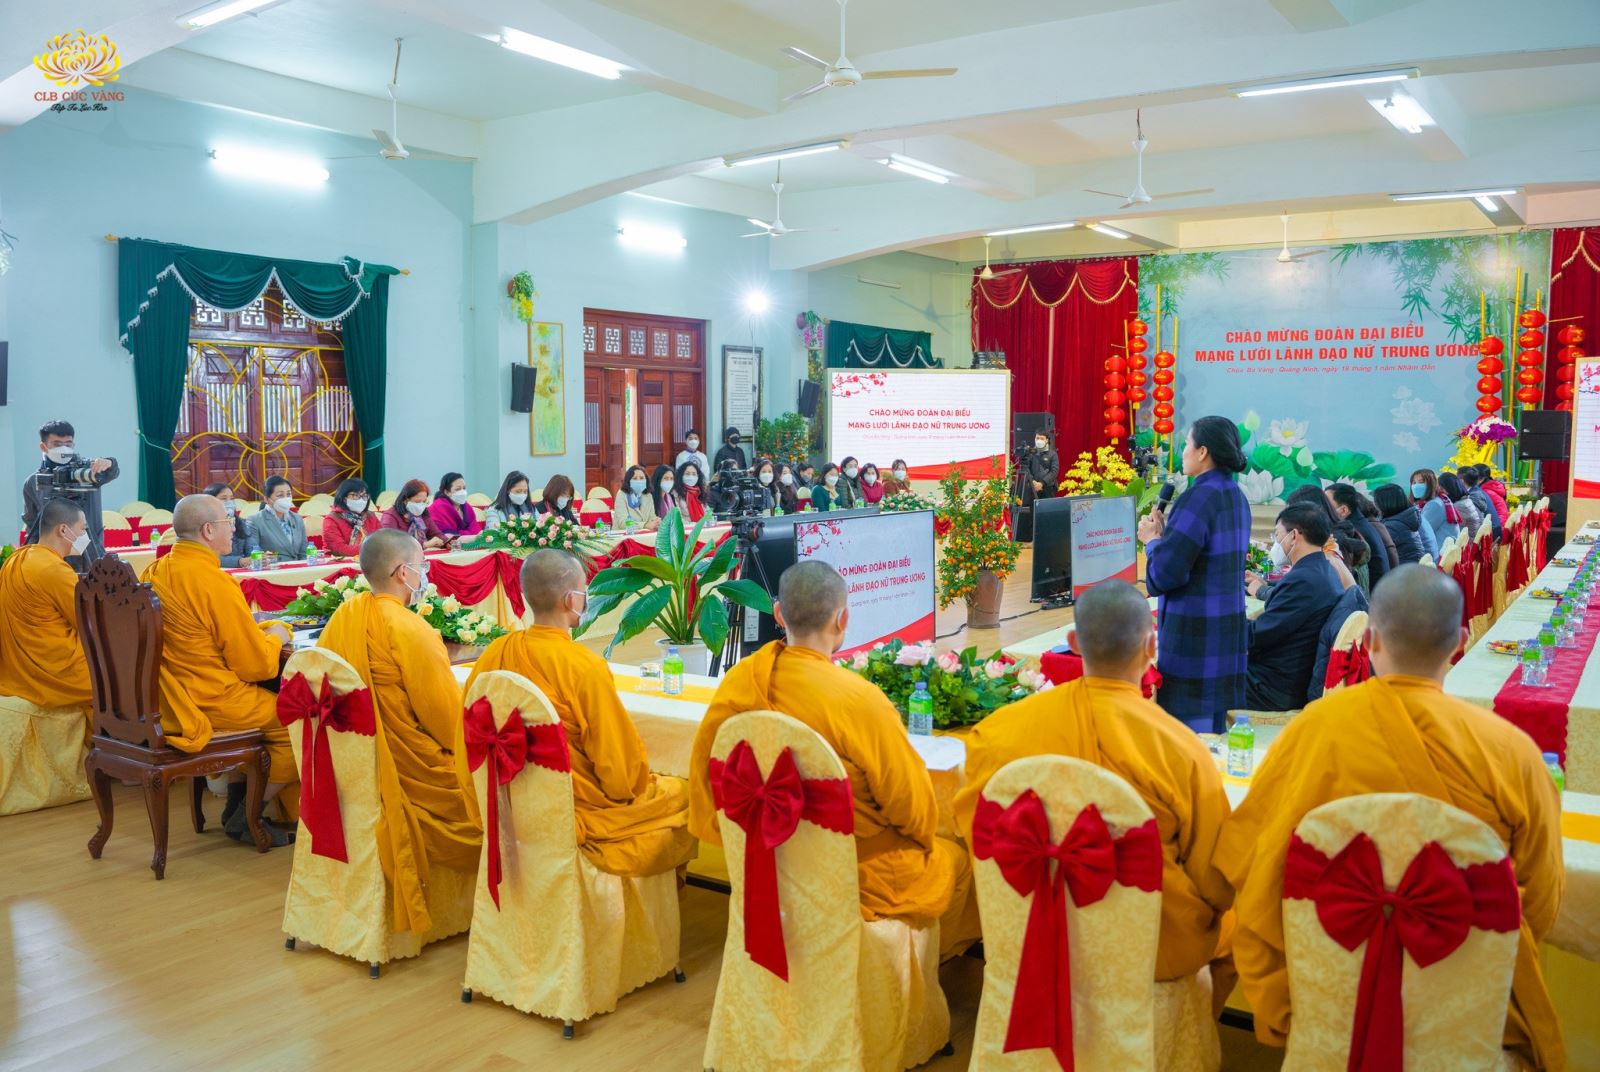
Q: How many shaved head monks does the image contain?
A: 7